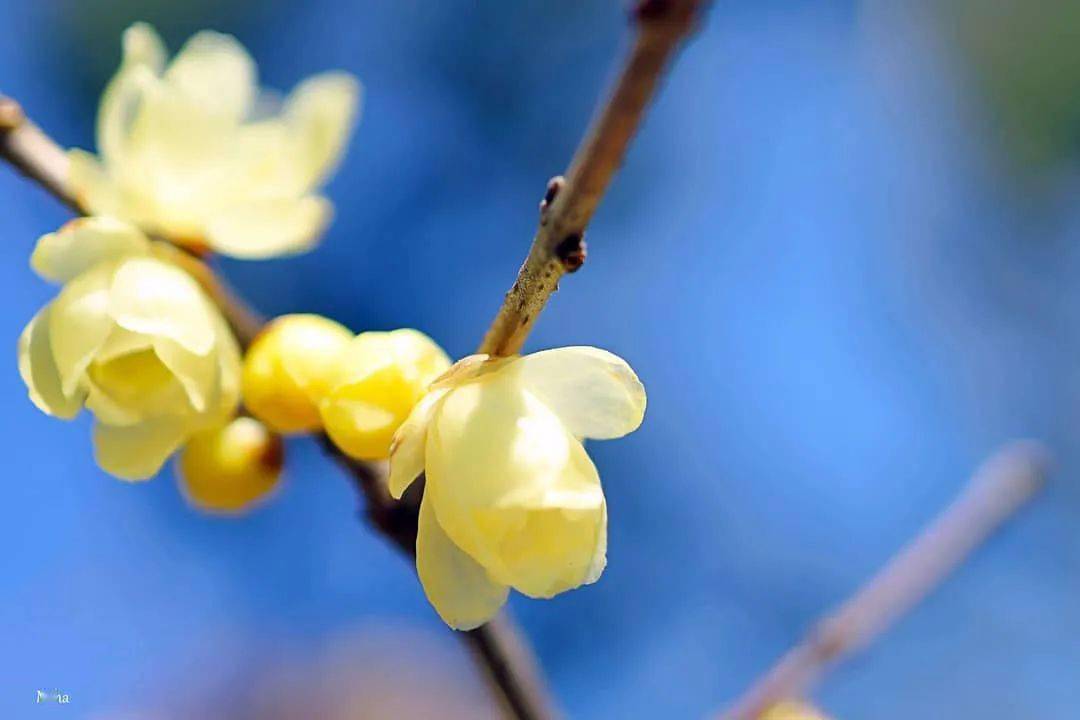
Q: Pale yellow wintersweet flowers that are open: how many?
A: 3